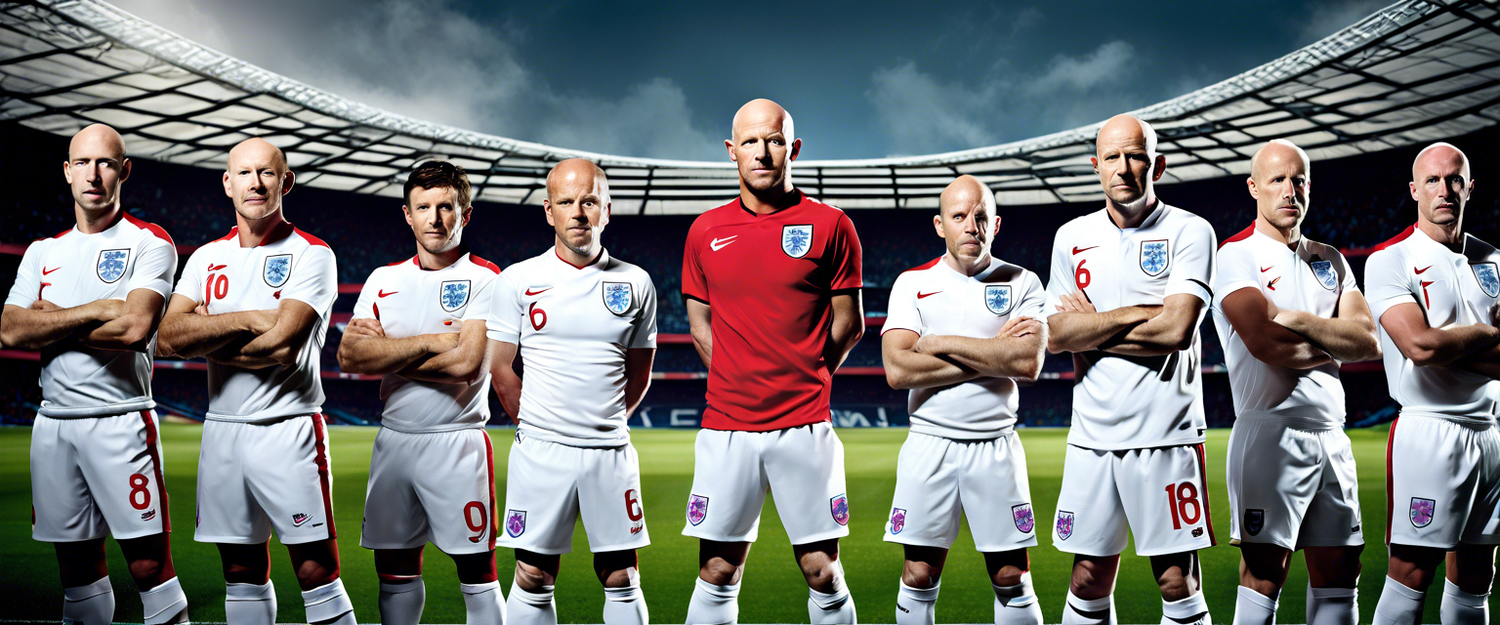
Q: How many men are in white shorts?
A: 9